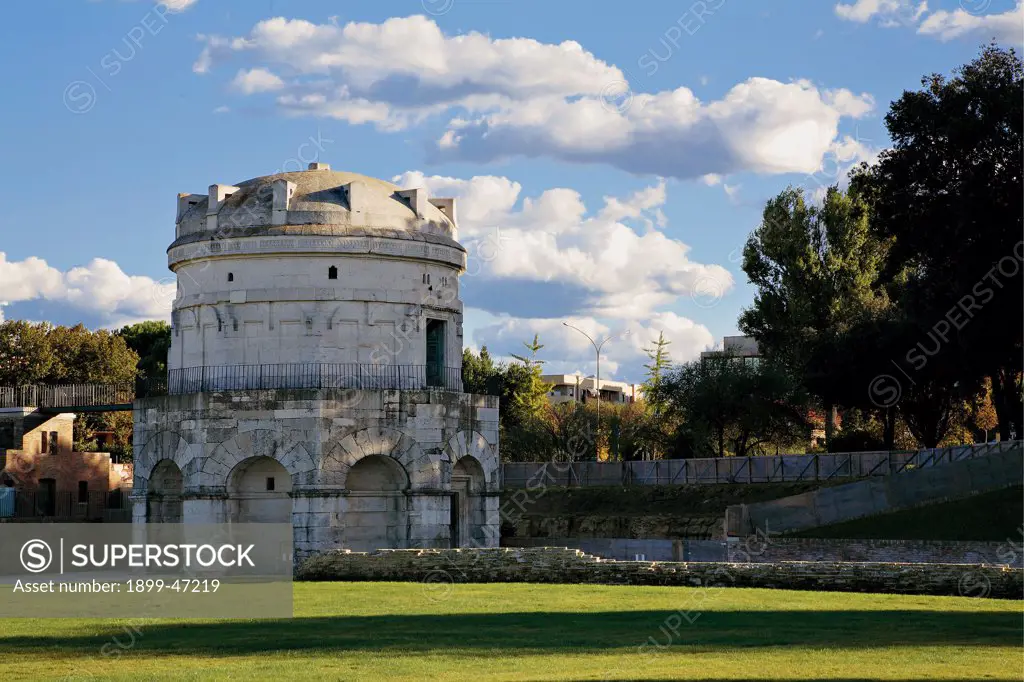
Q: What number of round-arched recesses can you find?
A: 4